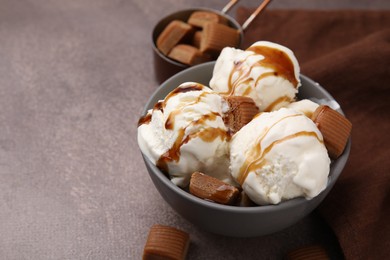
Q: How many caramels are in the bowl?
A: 3